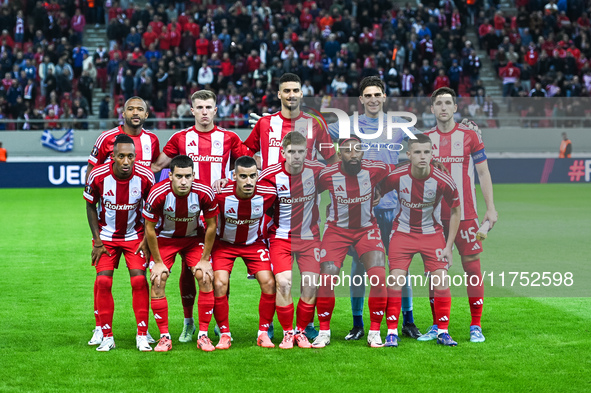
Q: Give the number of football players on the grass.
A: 11